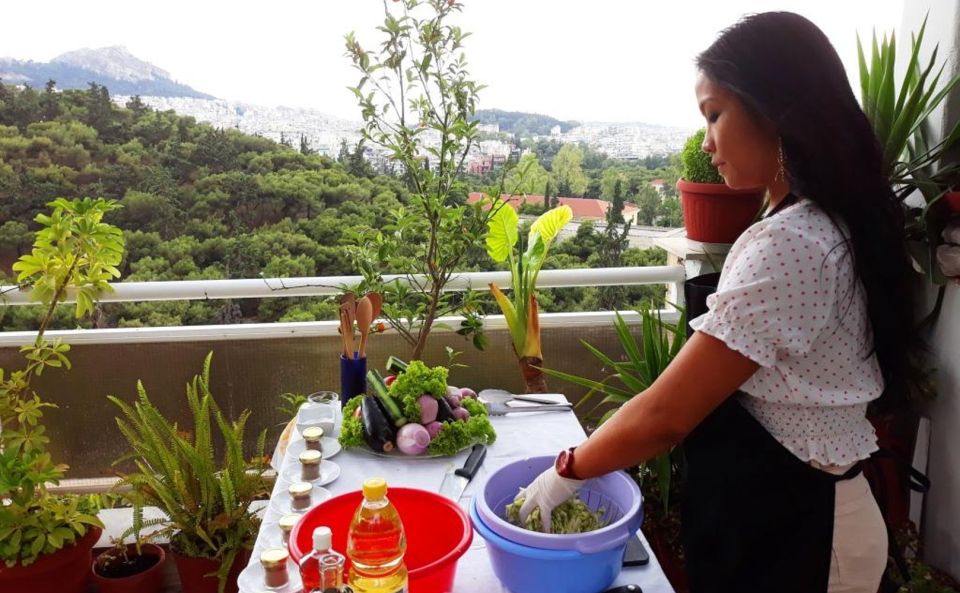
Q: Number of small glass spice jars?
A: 5